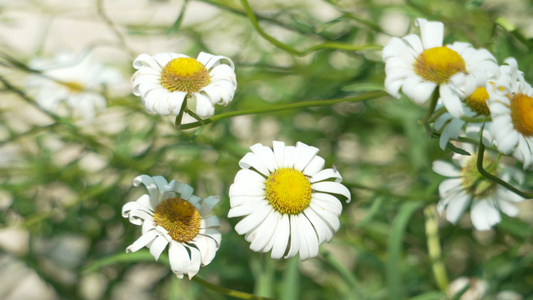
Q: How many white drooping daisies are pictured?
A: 8